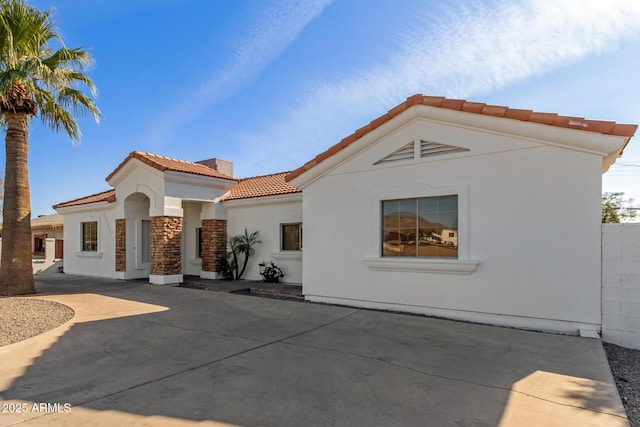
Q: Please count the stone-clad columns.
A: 3